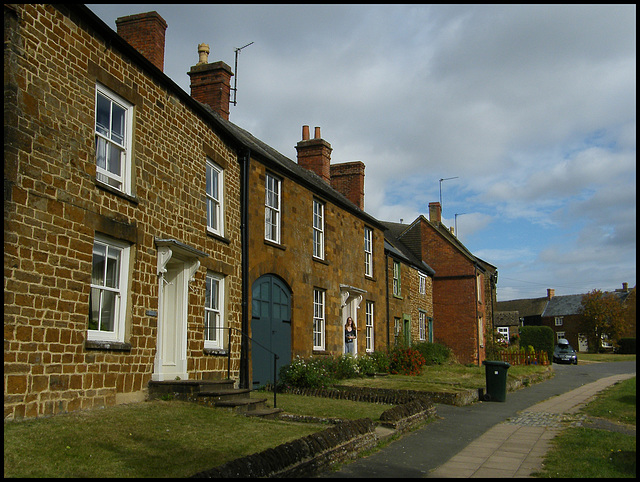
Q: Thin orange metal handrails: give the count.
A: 0